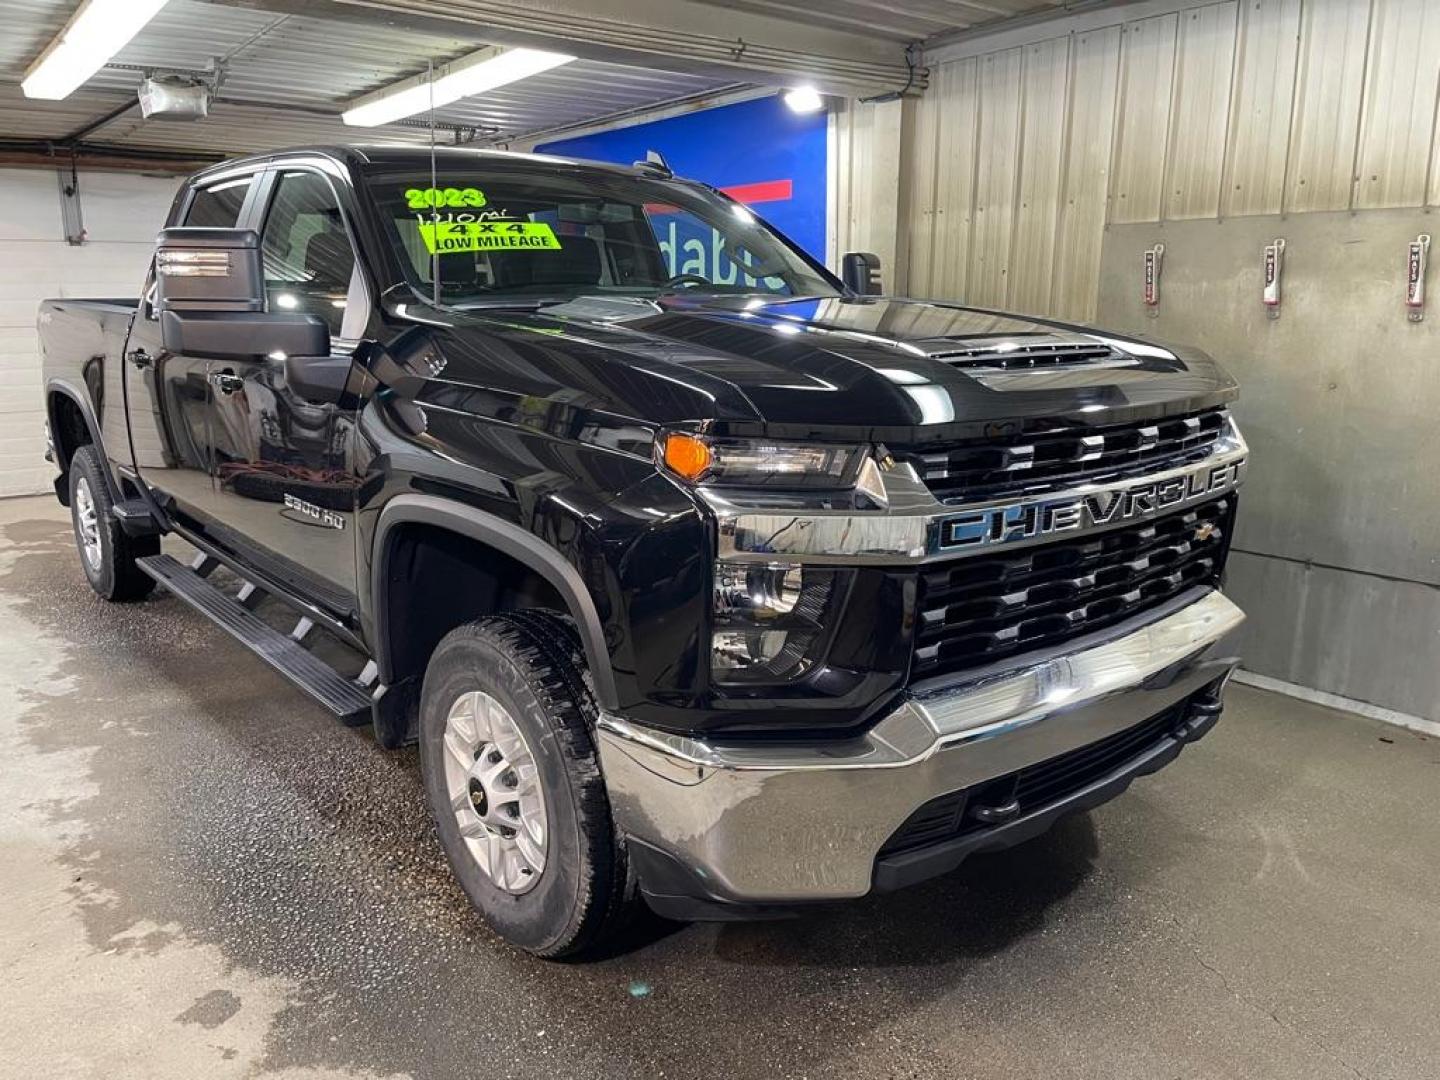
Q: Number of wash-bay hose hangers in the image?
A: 3